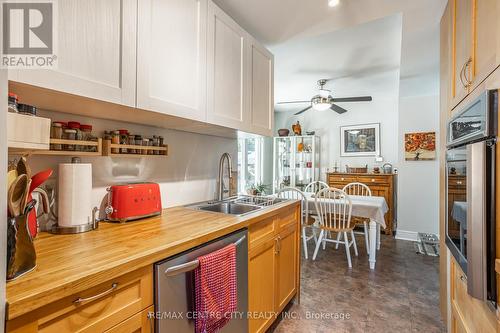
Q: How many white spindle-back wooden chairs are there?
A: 4